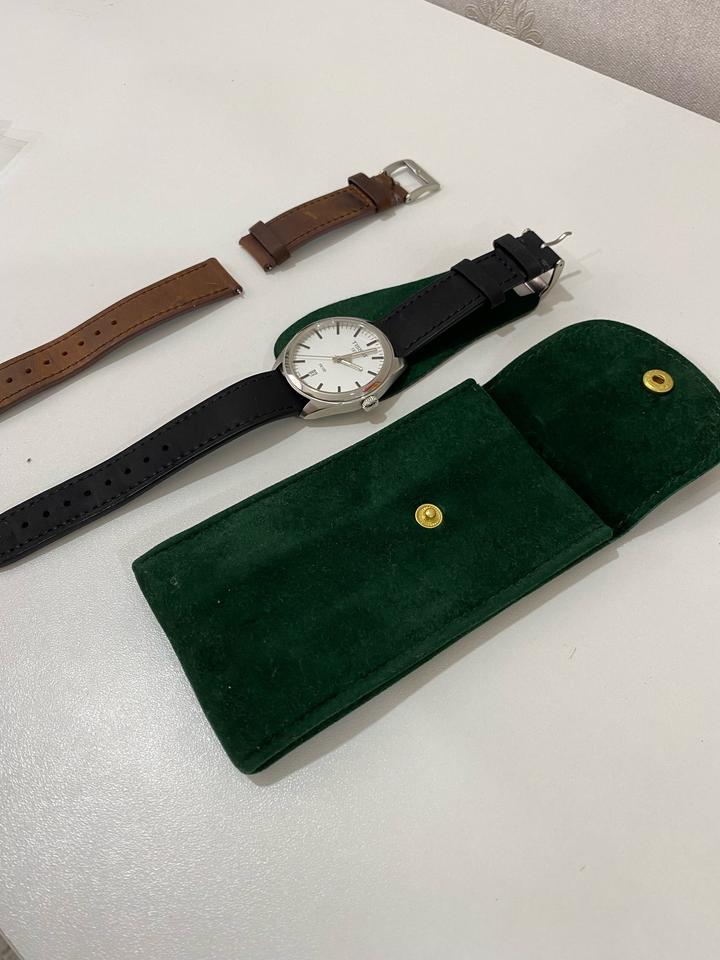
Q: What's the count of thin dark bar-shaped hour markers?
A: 12